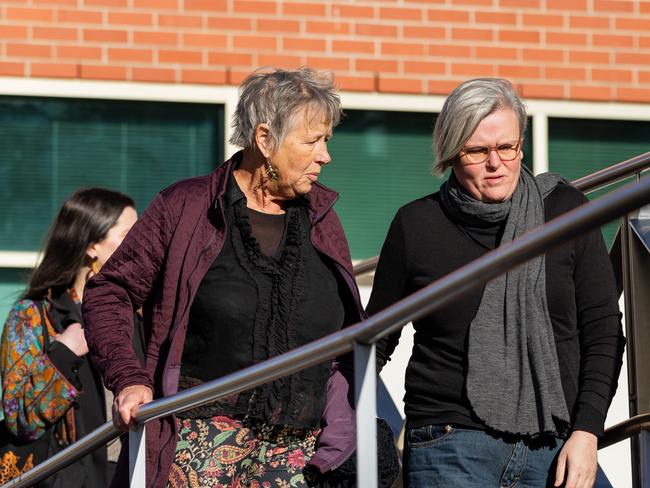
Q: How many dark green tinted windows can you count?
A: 3